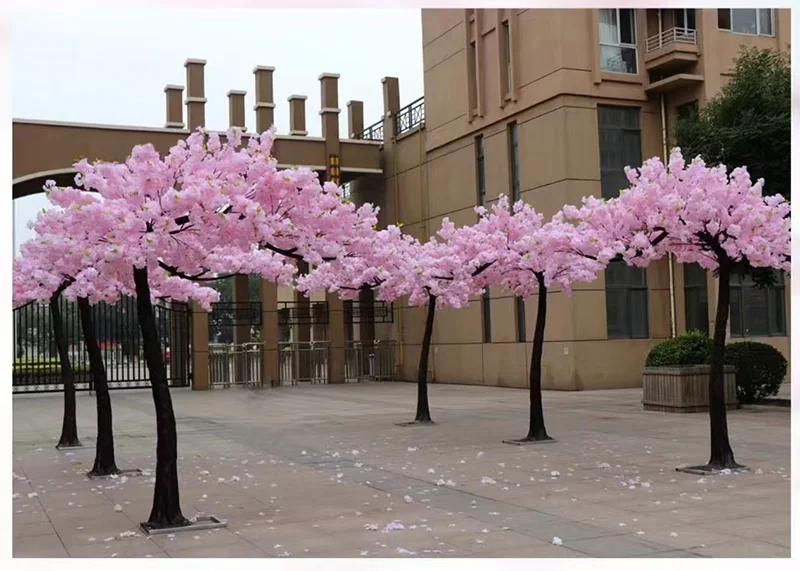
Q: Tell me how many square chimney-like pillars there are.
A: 8